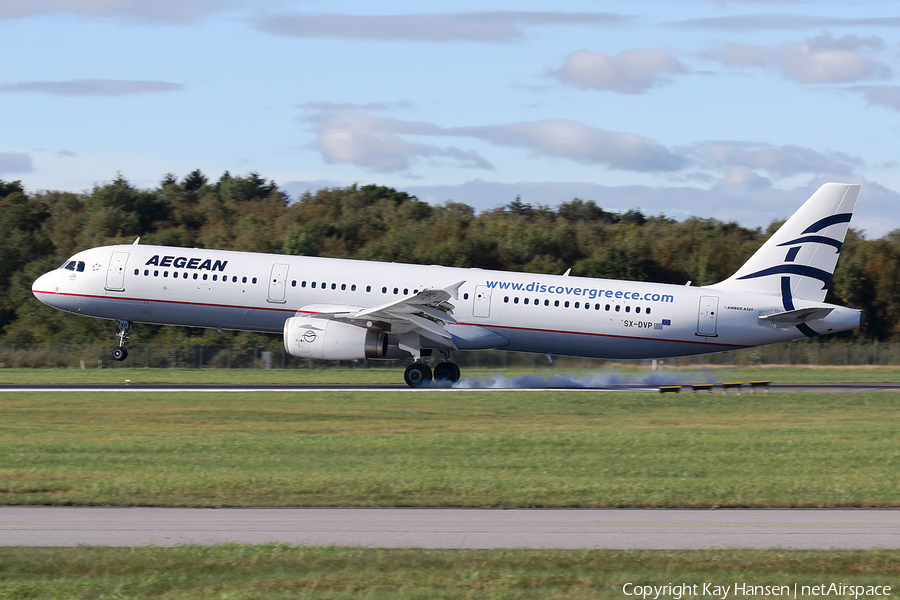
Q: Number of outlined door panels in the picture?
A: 4